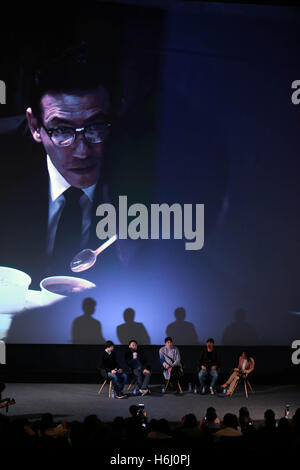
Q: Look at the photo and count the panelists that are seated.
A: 5